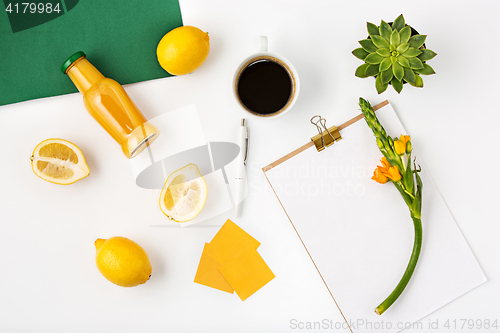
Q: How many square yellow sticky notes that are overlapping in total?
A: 3